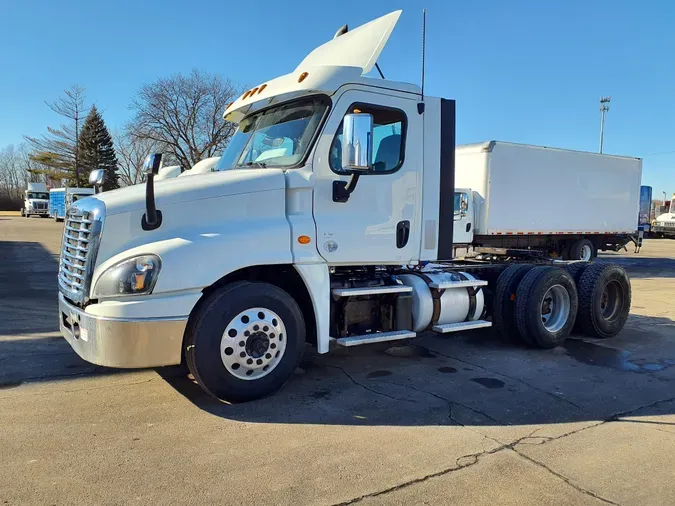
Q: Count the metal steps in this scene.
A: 4